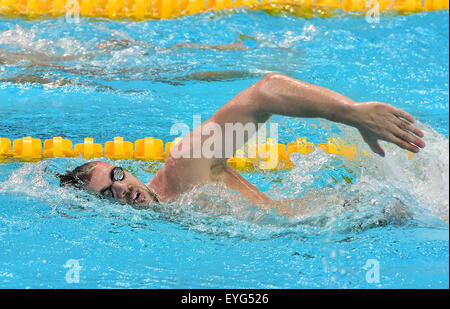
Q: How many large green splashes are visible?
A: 0